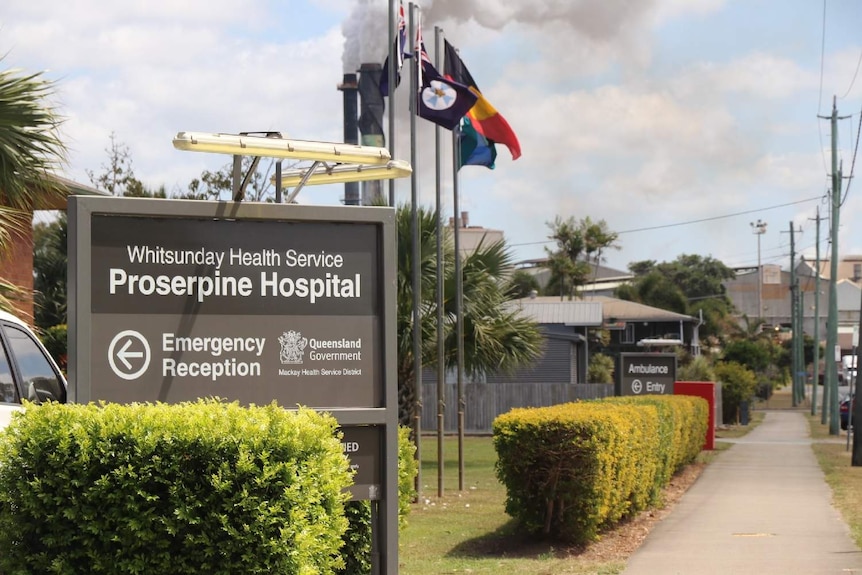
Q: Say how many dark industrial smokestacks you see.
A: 2